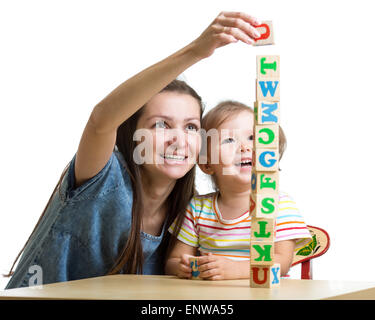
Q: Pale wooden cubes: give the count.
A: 12